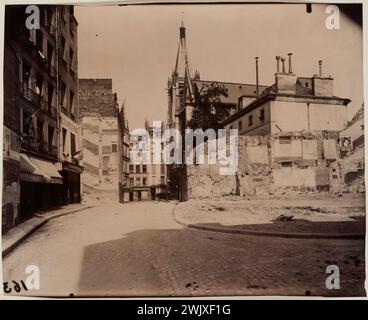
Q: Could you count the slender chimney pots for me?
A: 5